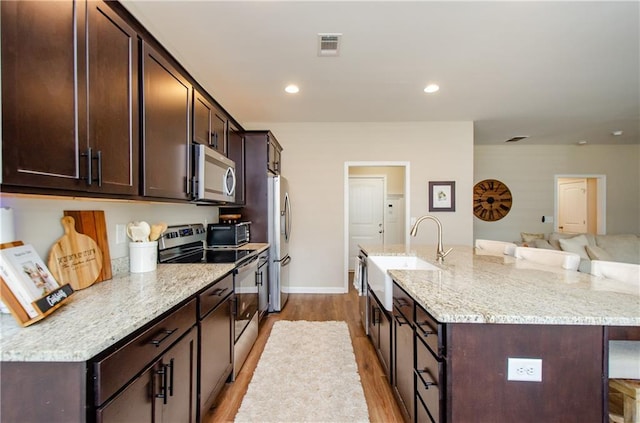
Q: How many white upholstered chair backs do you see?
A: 3